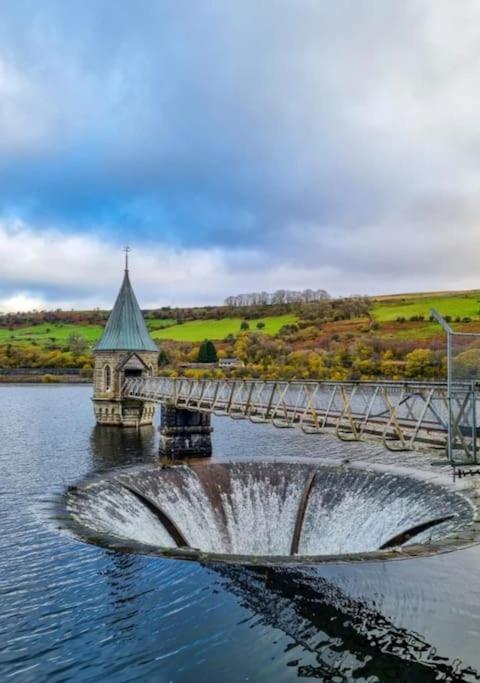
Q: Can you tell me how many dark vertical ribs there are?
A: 3